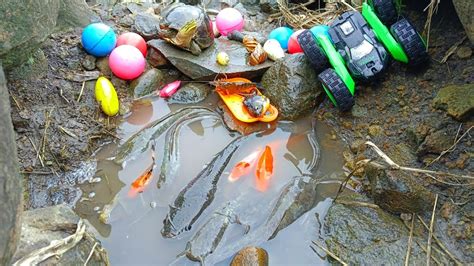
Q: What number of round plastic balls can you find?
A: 7